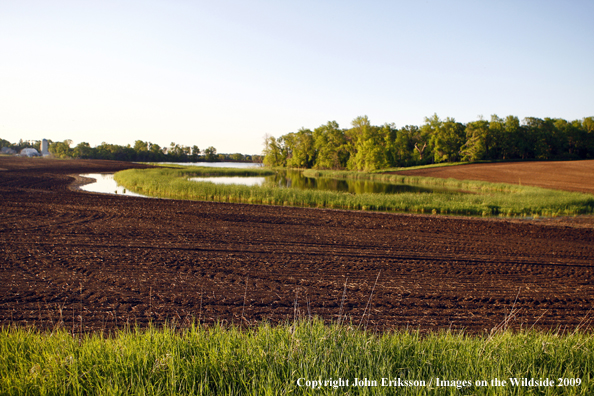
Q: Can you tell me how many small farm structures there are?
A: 3